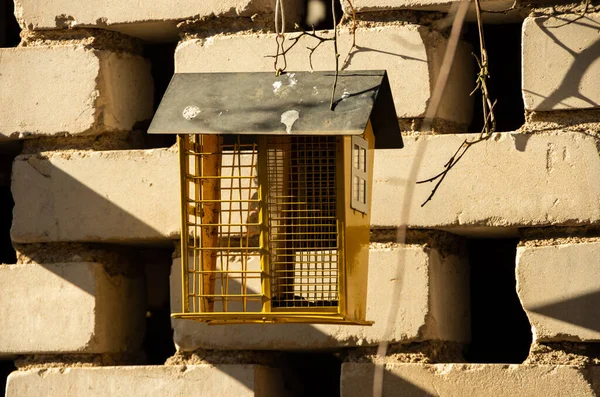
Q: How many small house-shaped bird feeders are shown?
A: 1